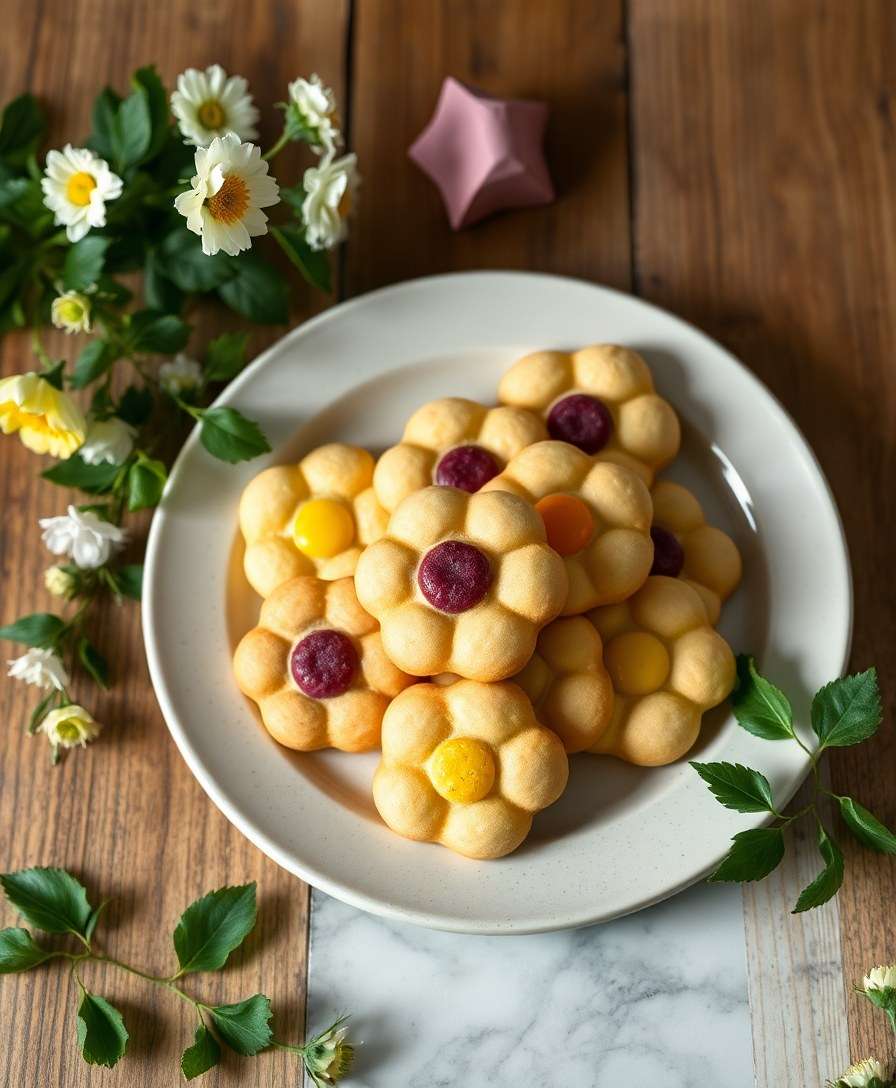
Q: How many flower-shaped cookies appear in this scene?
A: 10